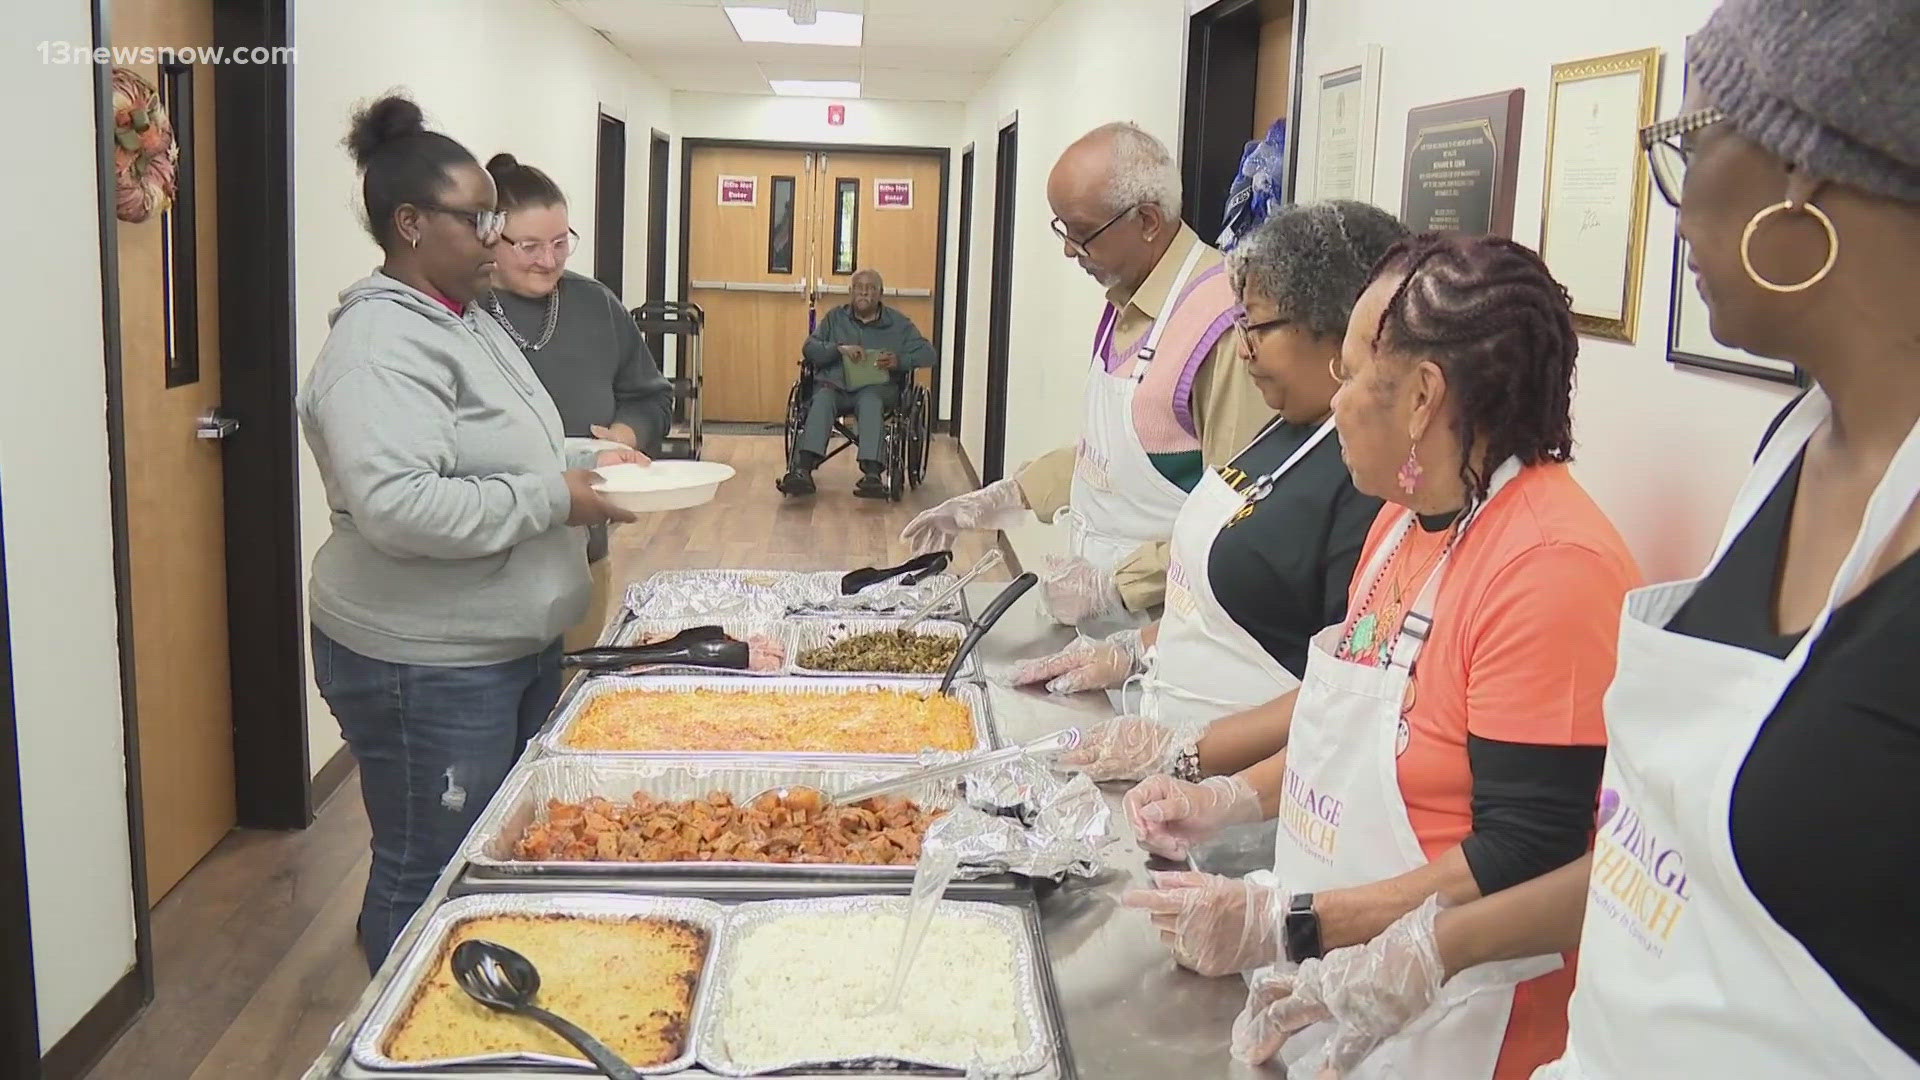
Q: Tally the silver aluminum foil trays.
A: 8